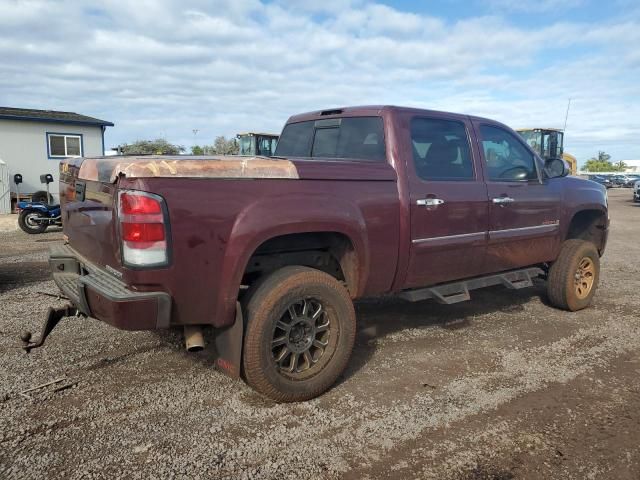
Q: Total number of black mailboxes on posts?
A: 2